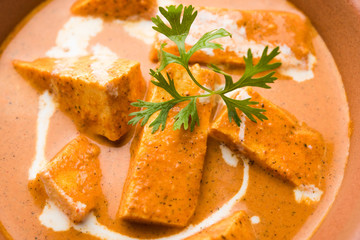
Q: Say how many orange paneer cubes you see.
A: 7